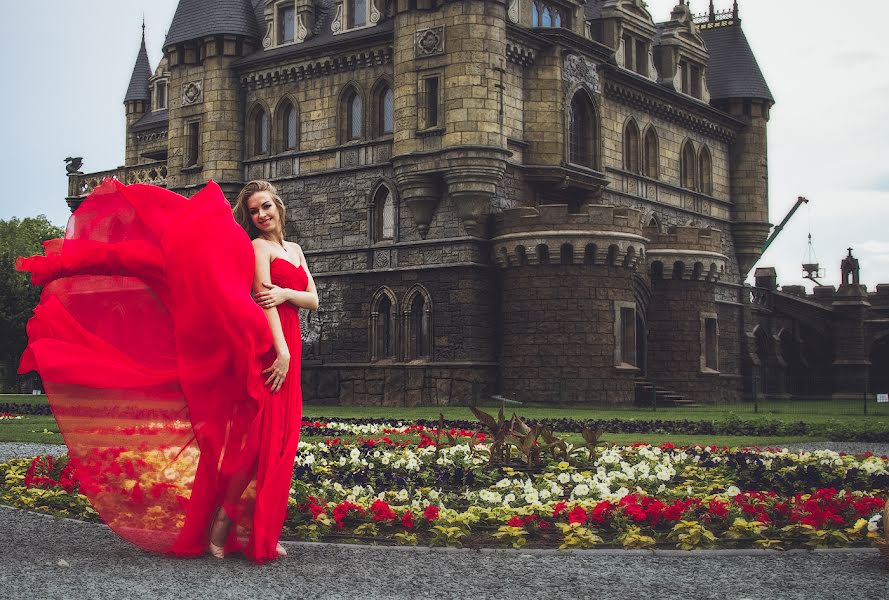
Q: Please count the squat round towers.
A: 2